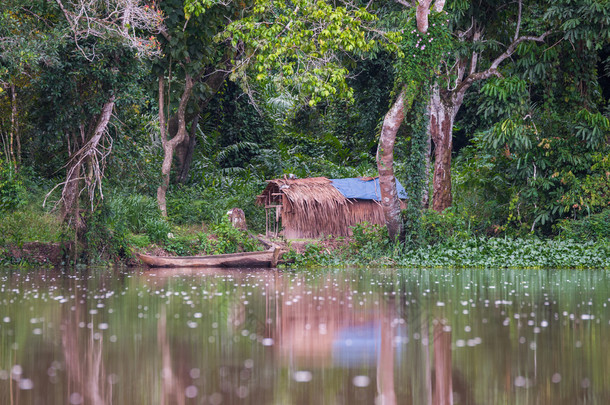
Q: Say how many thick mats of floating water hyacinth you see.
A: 1